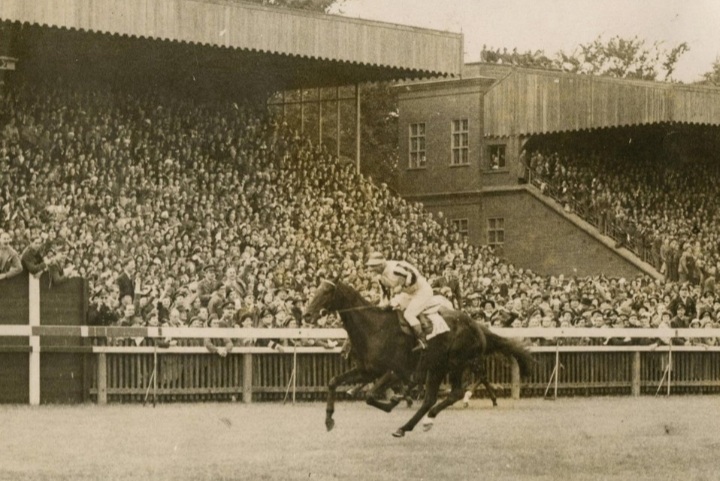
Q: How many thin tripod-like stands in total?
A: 4